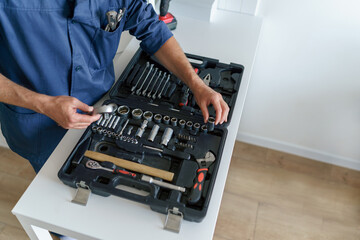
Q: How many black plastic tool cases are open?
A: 1